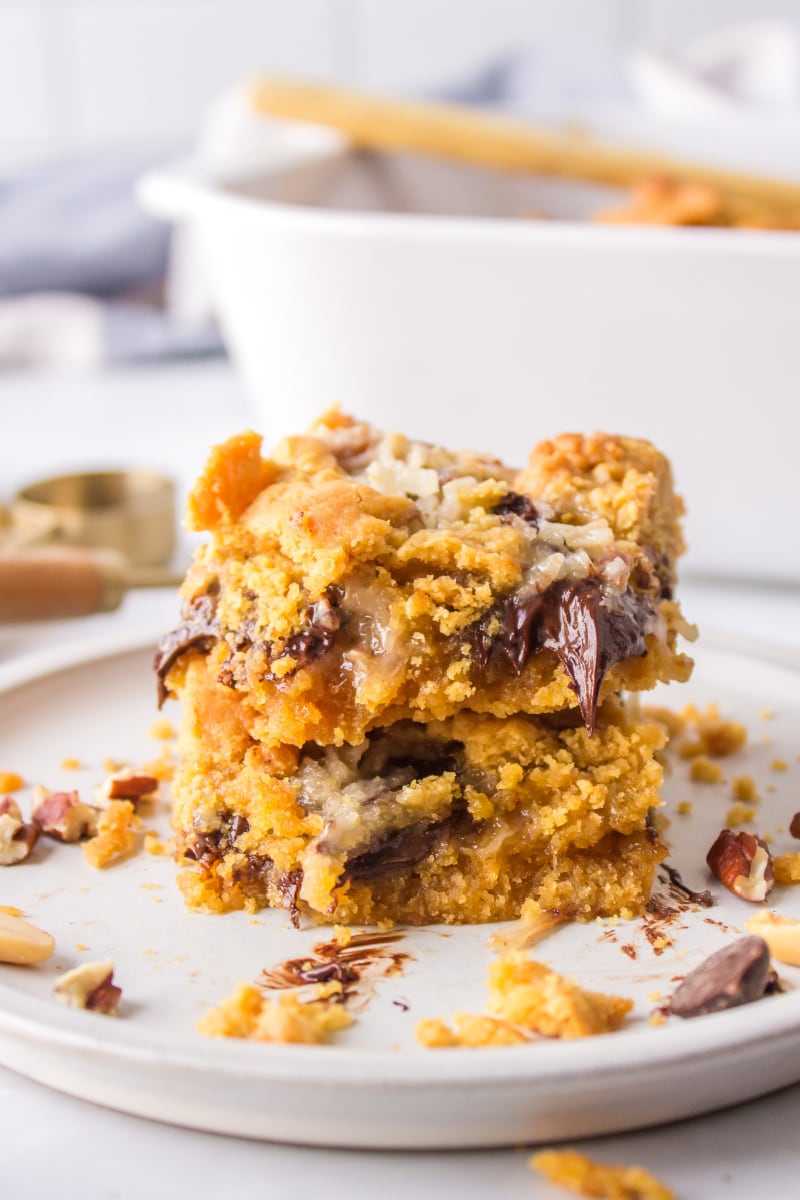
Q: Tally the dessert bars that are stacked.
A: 2